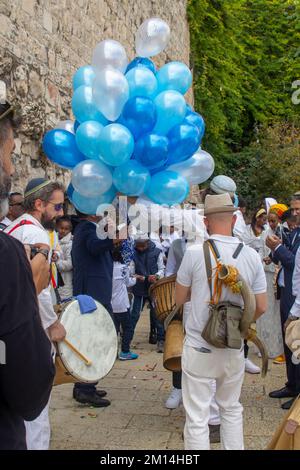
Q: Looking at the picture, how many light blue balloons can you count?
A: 10